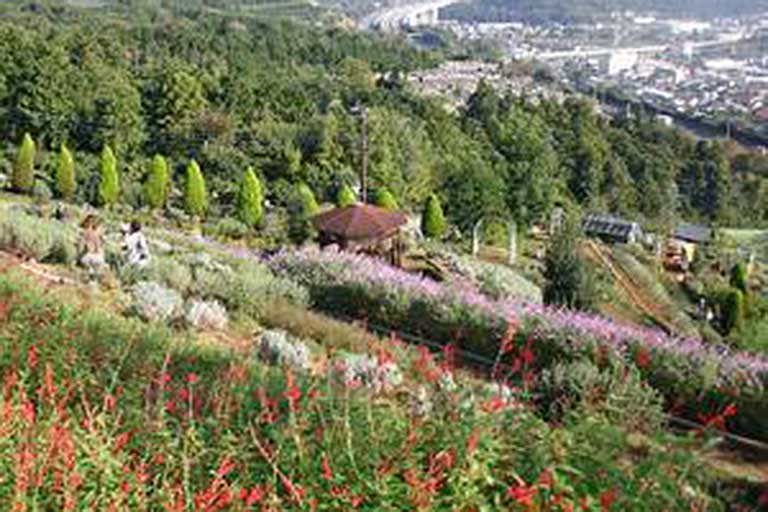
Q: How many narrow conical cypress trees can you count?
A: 10